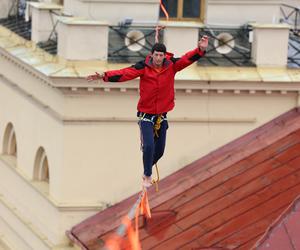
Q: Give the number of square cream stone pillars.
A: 4